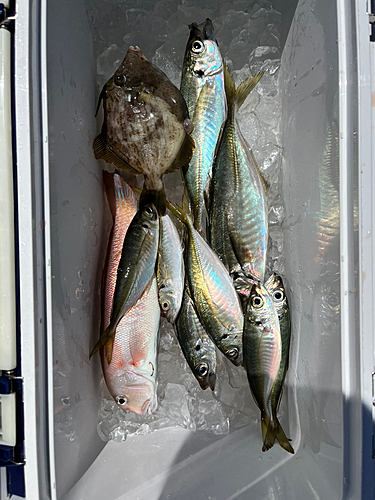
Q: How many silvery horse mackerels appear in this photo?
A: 8